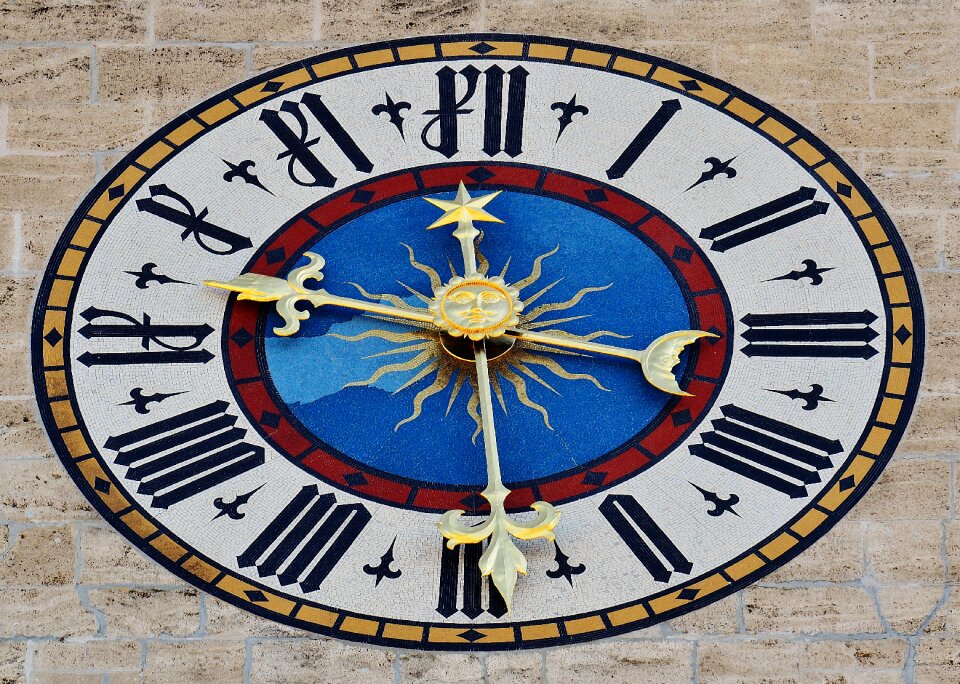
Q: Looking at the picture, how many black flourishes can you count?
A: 12